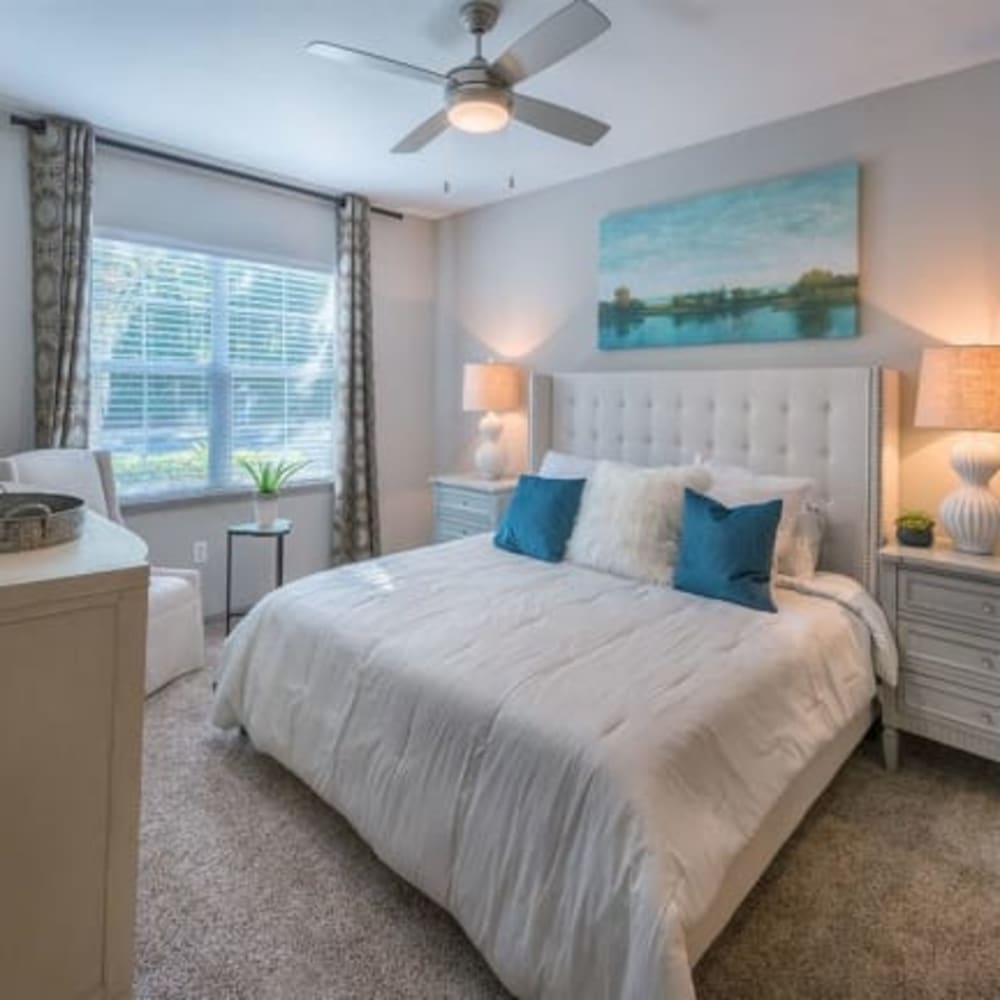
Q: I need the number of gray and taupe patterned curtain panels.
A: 2